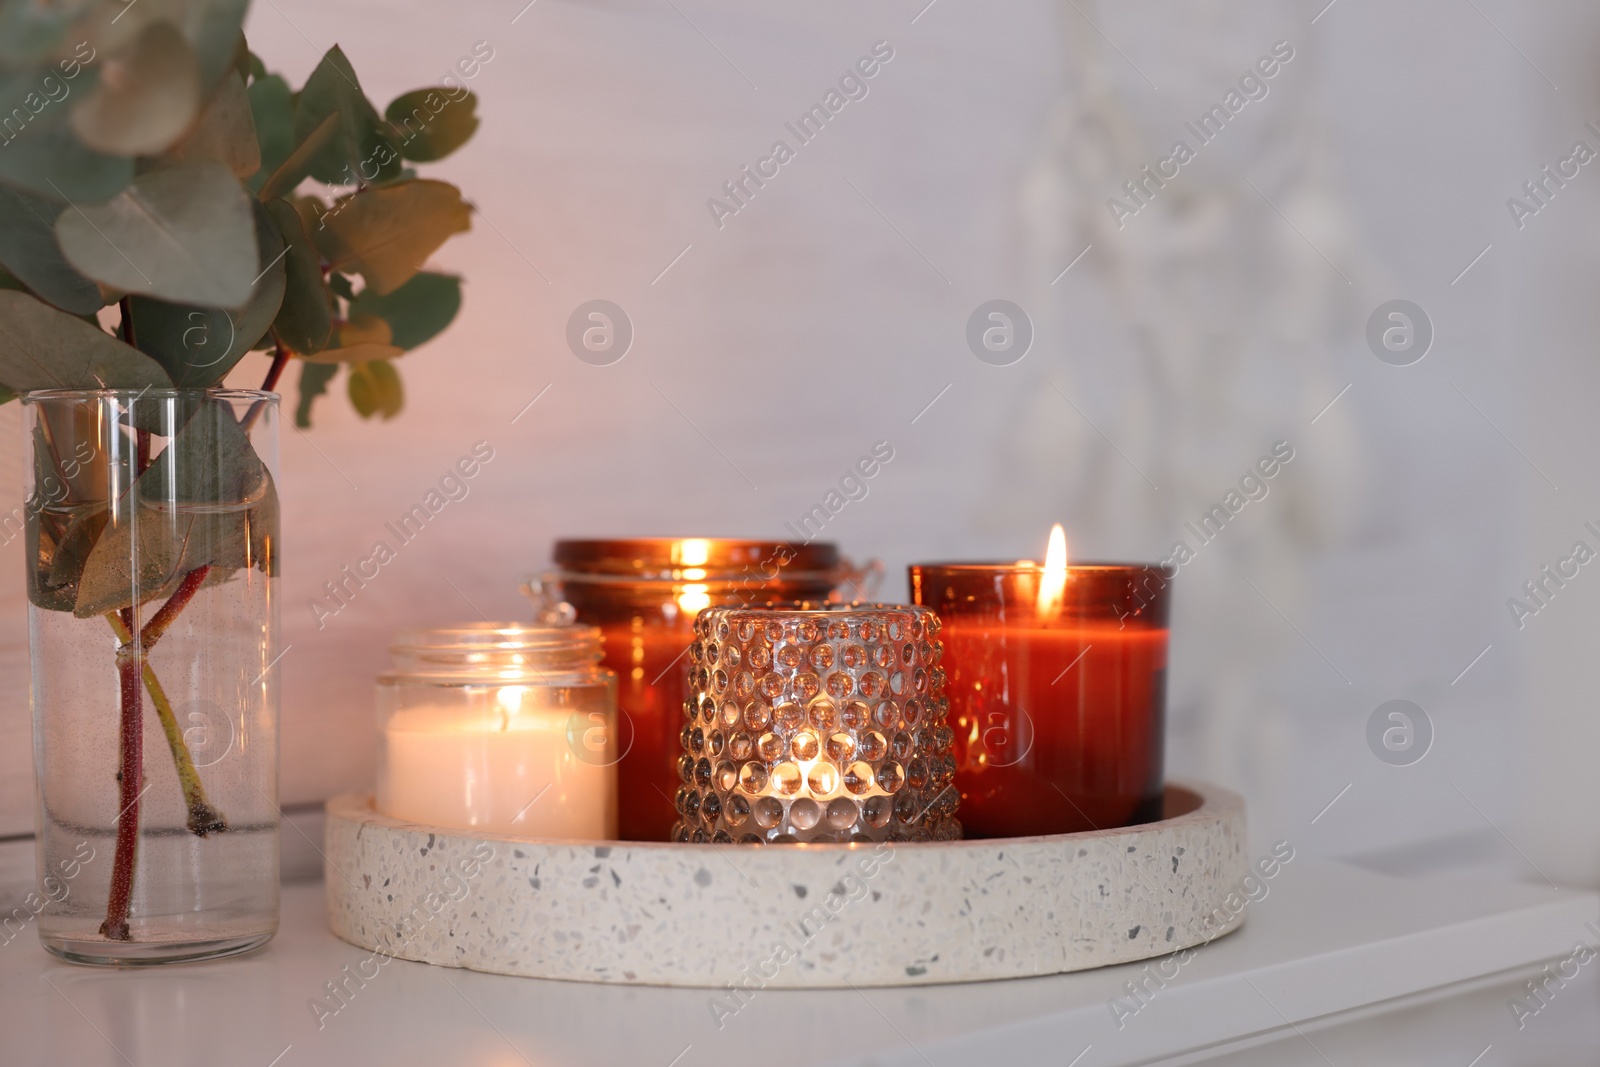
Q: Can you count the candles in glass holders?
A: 4